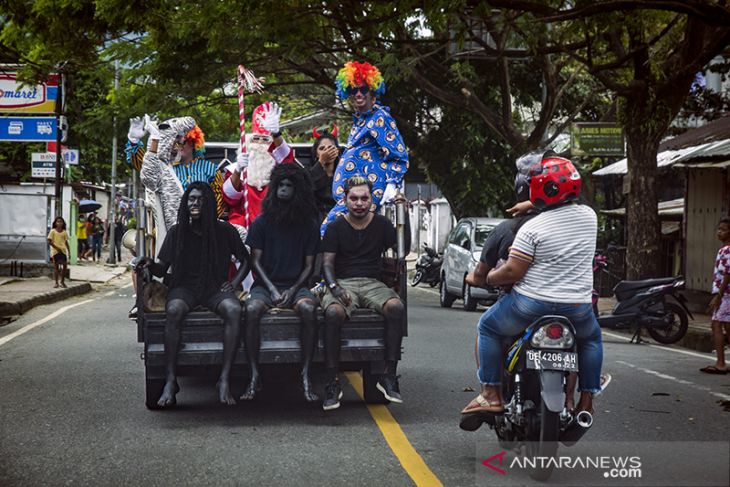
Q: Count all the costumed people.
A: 8